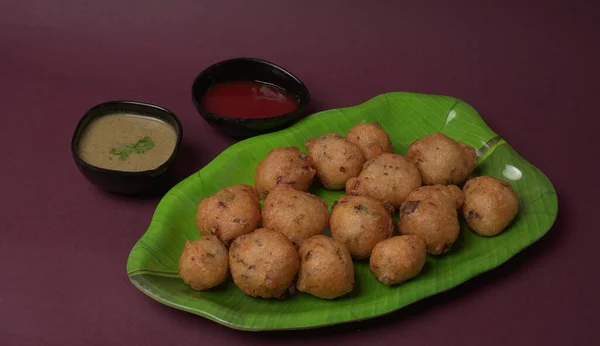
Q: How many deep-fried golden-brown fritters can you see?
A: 14